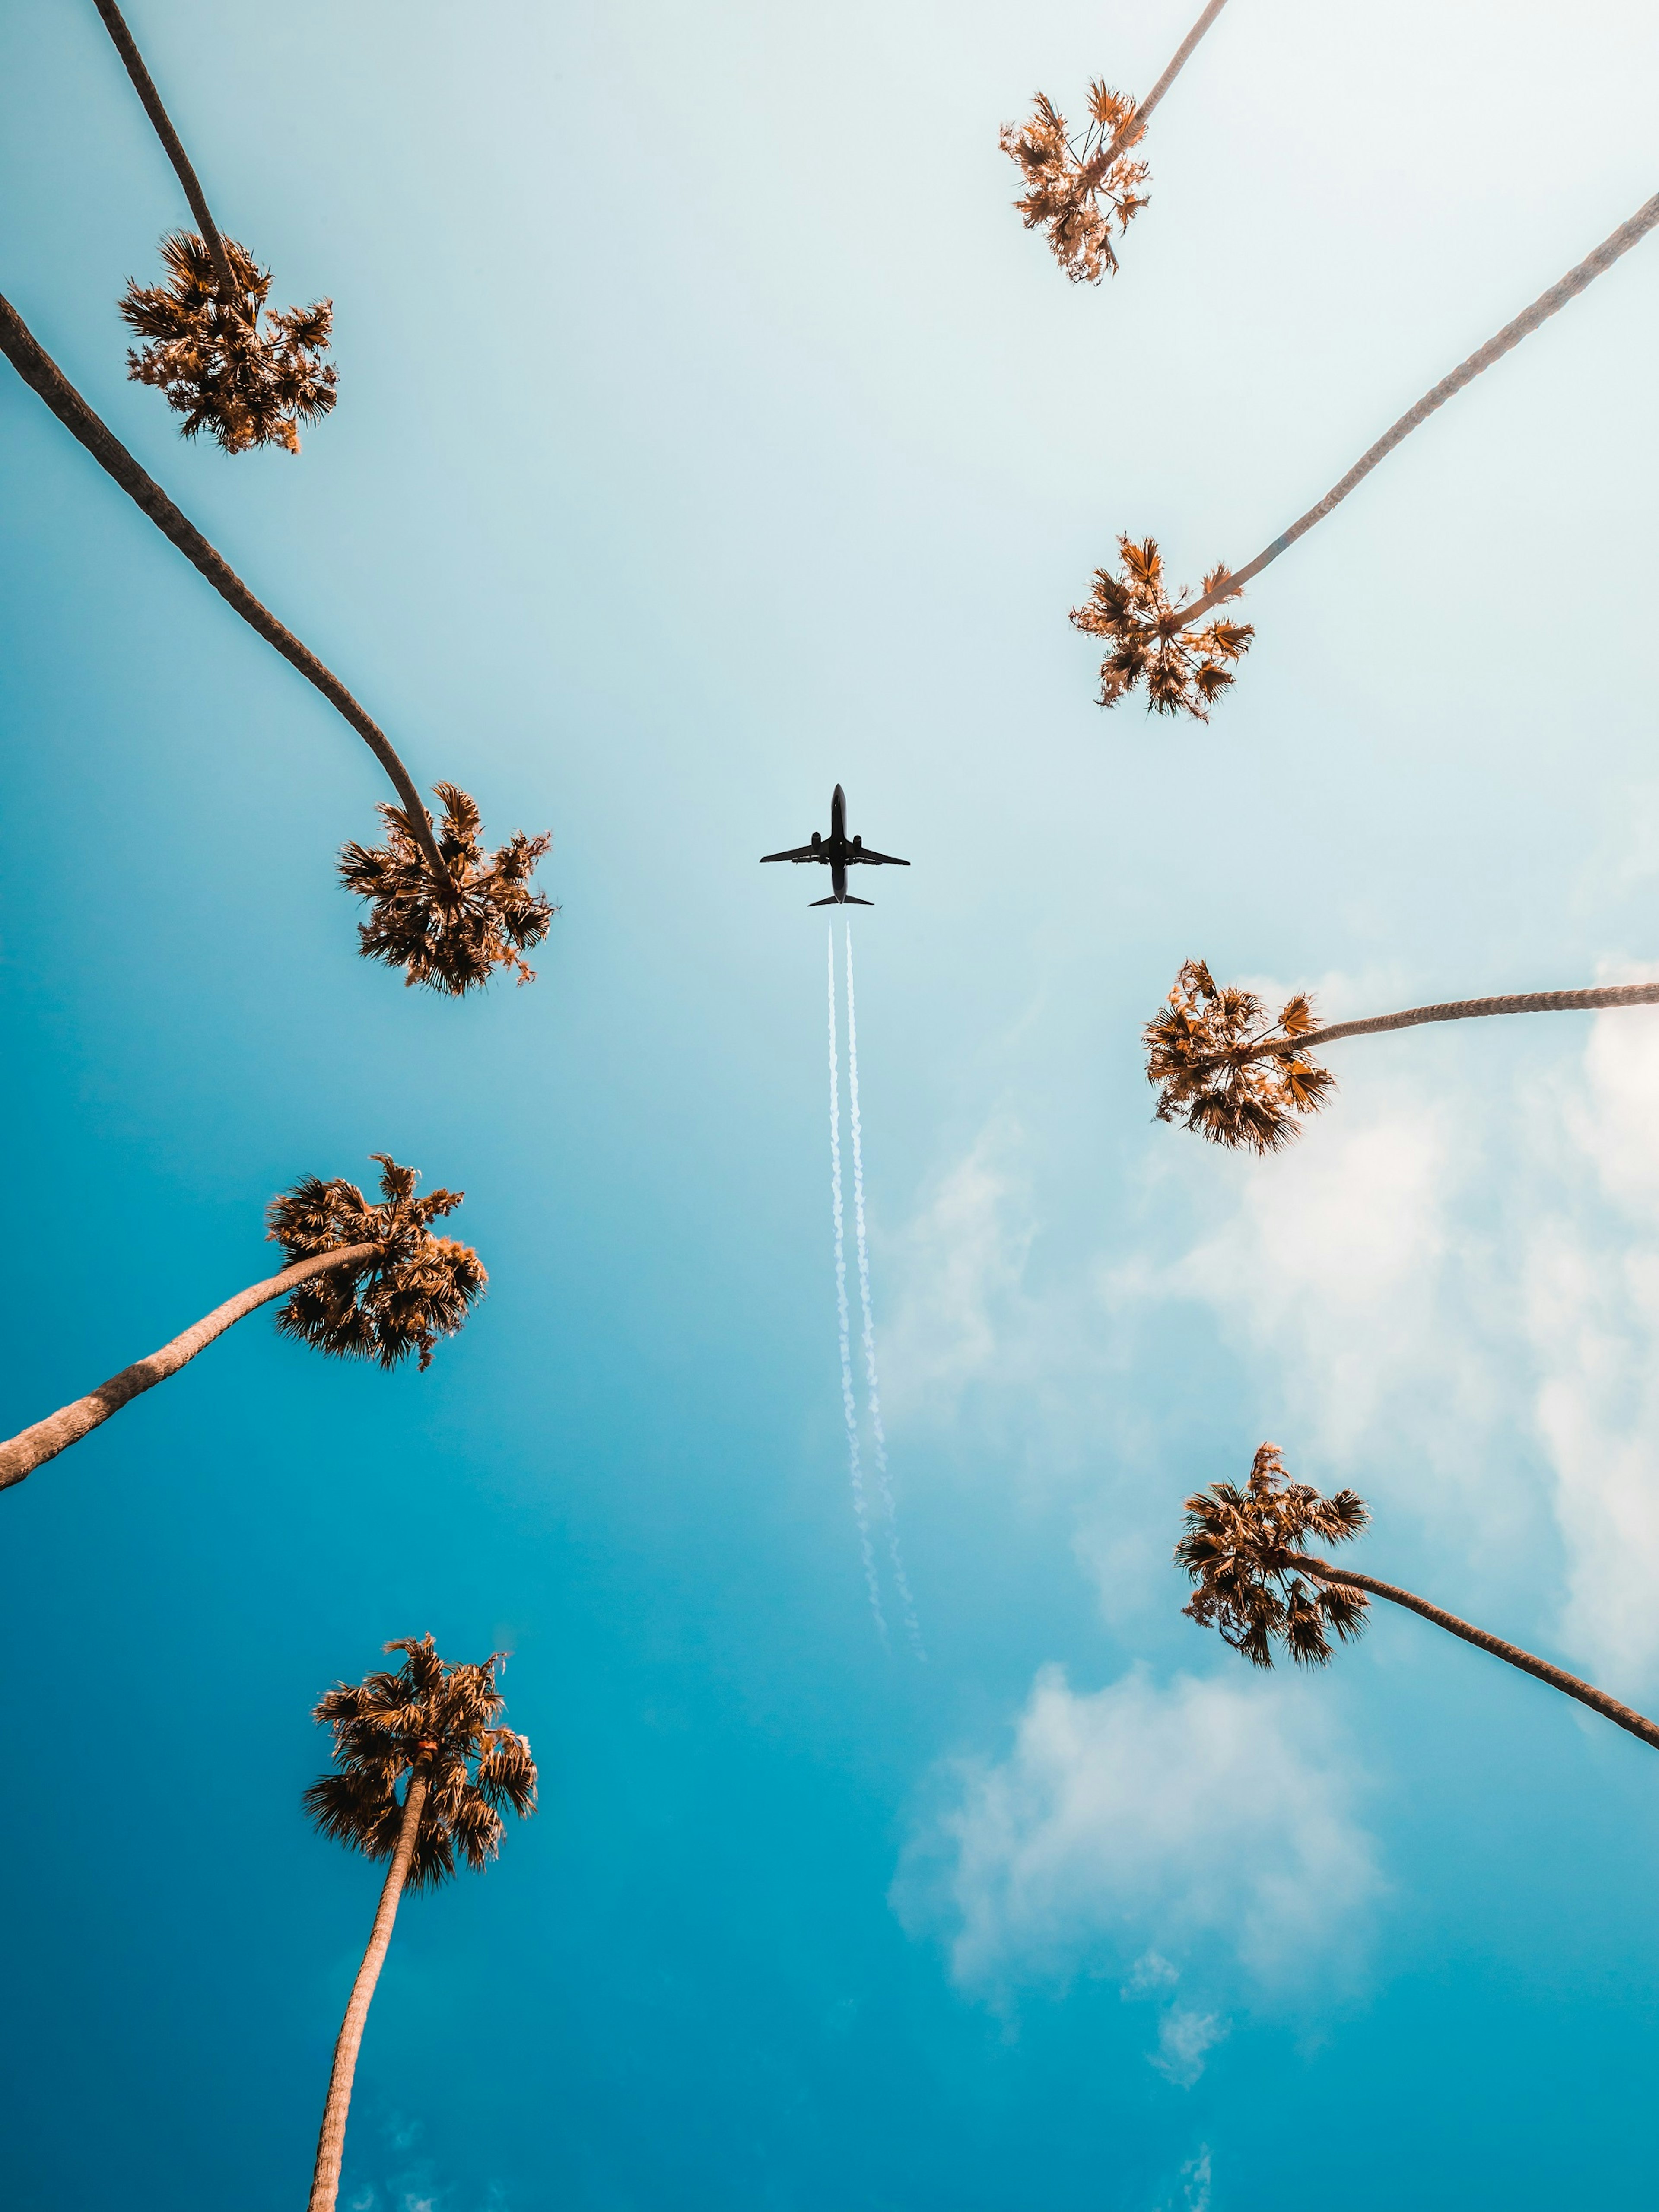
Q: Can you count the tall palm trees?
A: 8